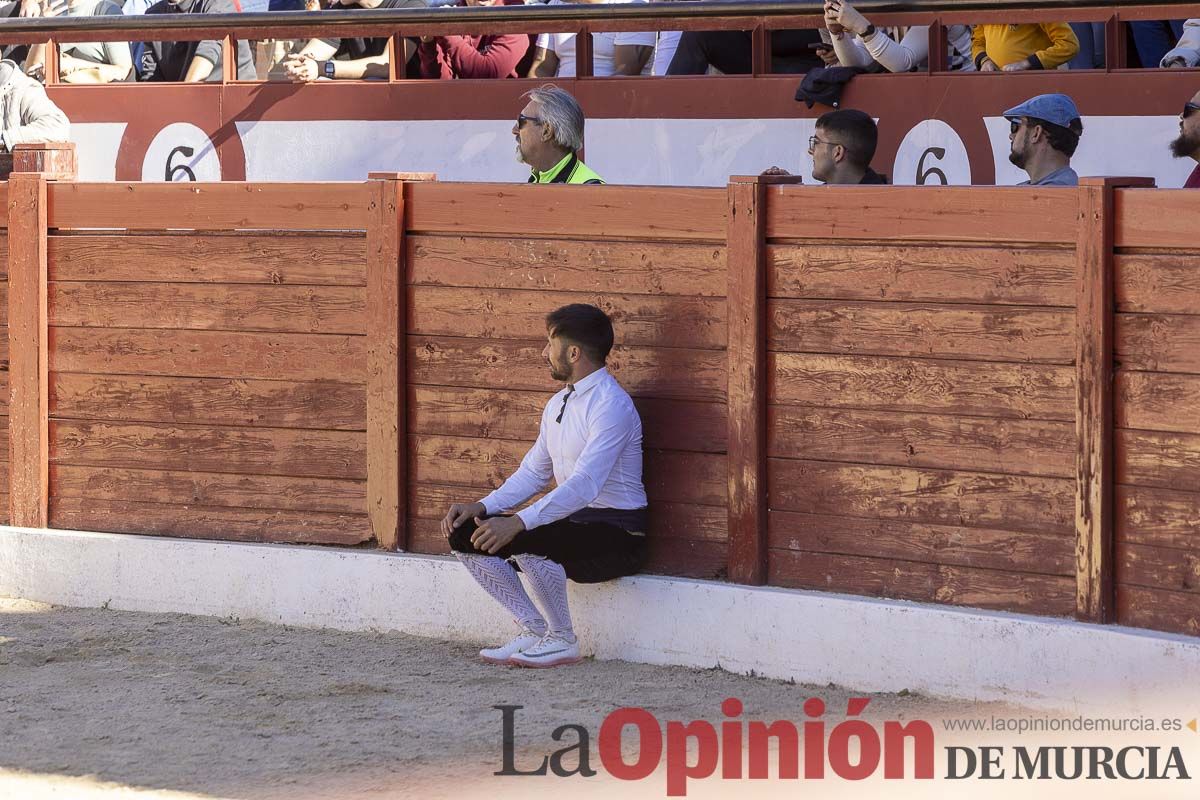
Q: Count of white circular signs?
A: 2